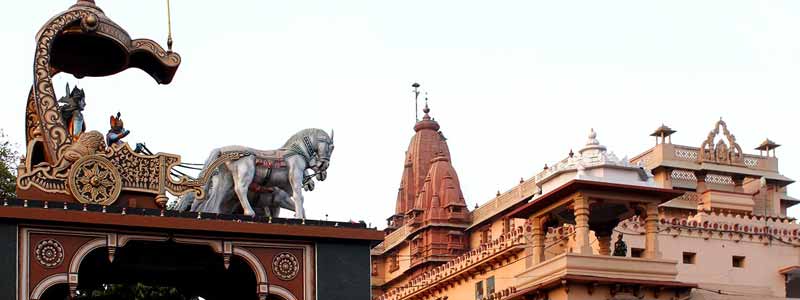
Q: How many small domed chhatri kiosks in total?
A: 2